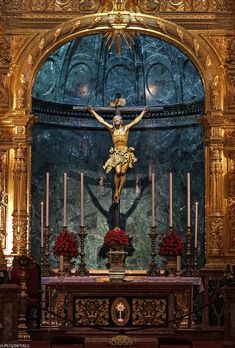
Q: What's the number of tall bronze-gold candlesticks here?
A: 8